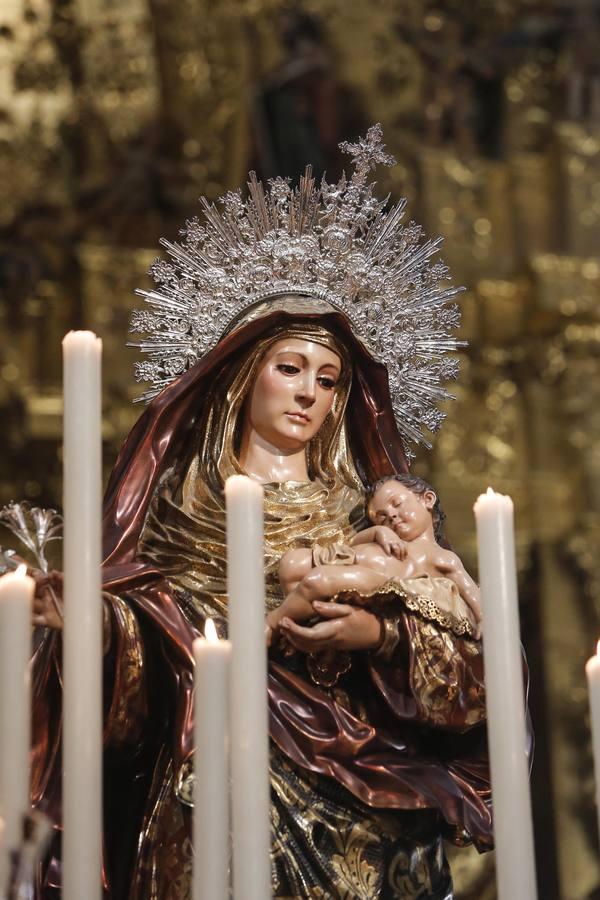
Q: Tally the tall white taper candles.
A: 6